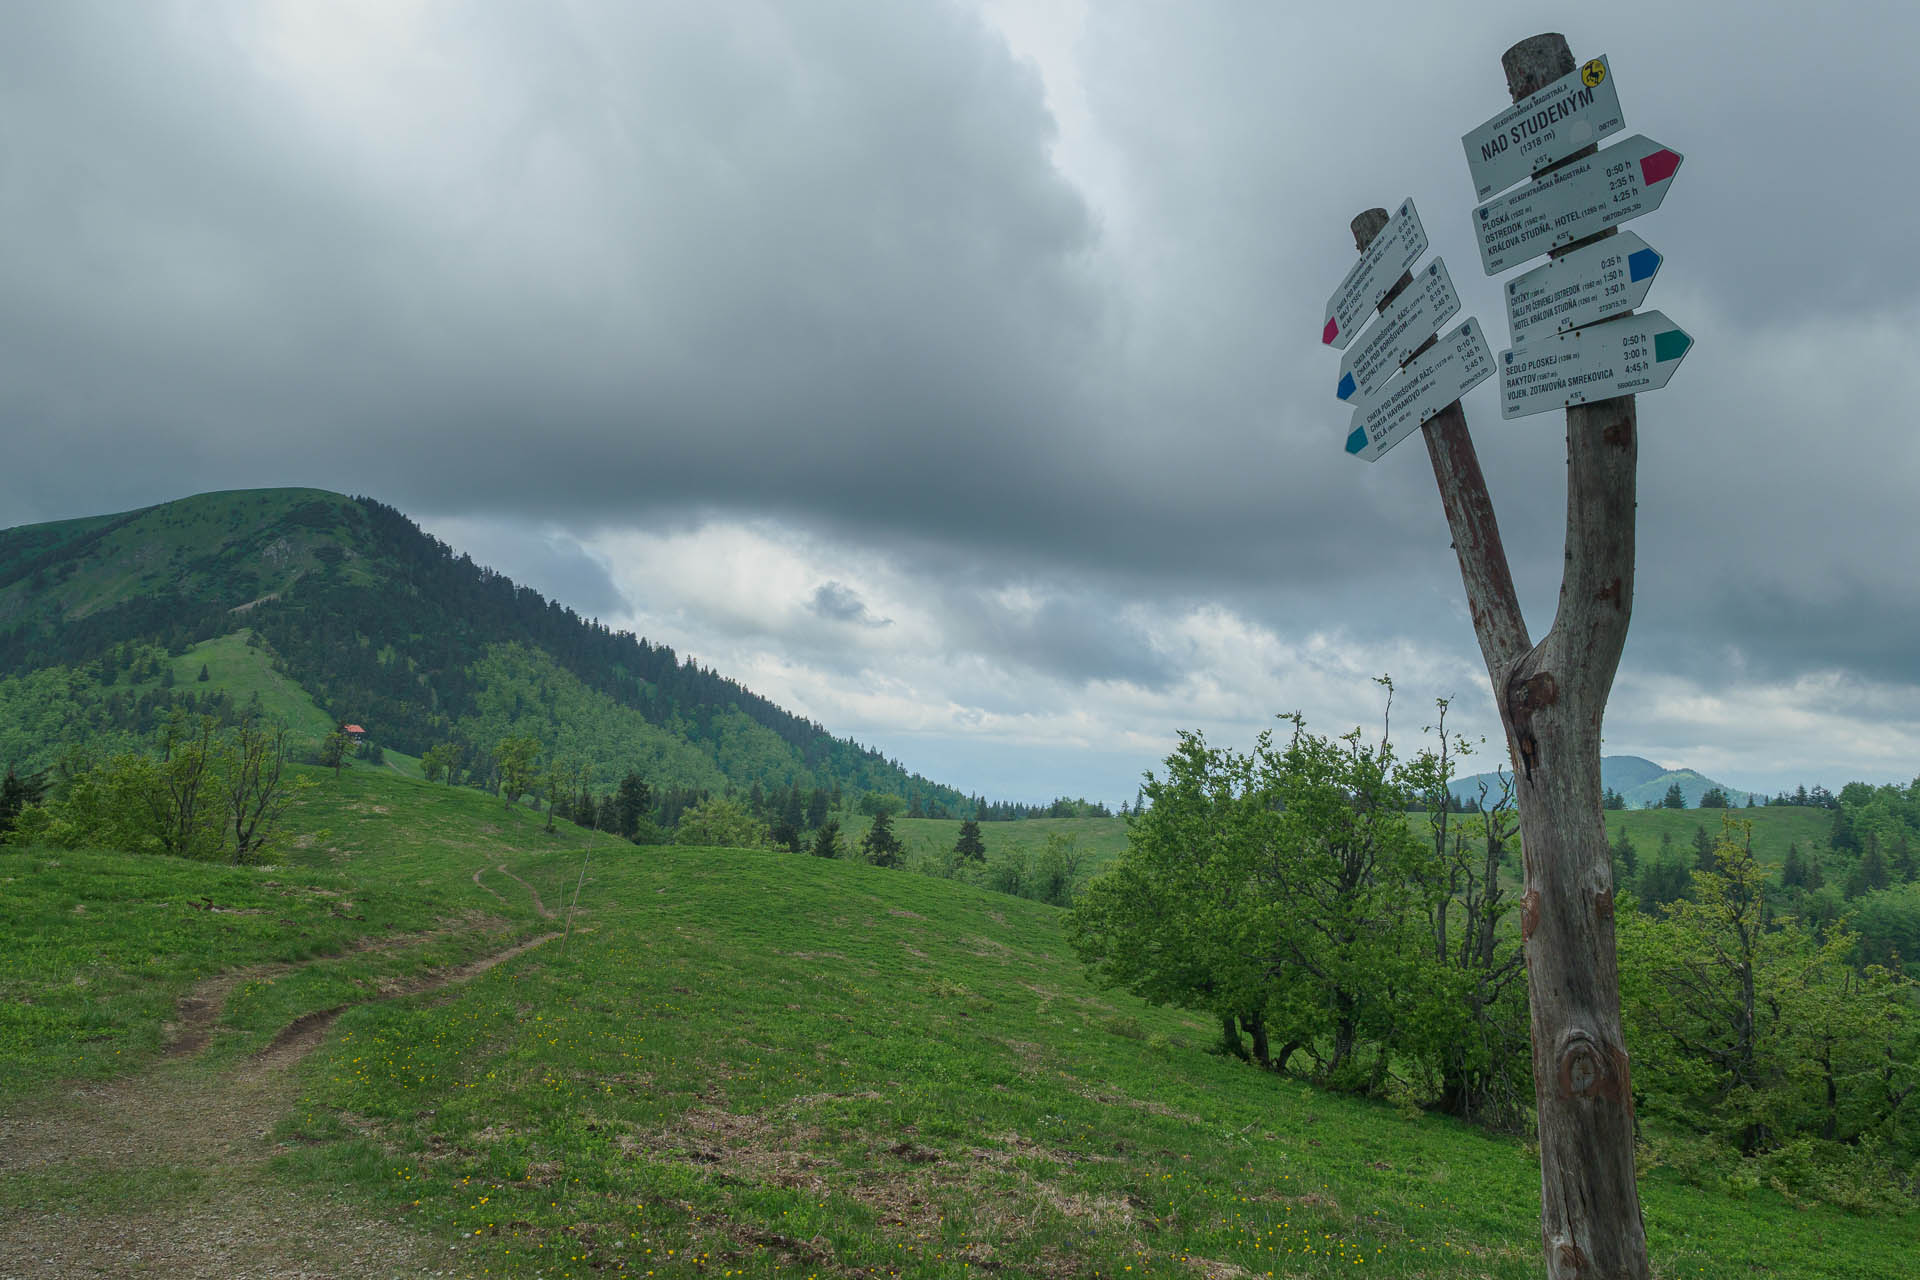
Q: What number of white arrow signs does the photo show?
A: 6